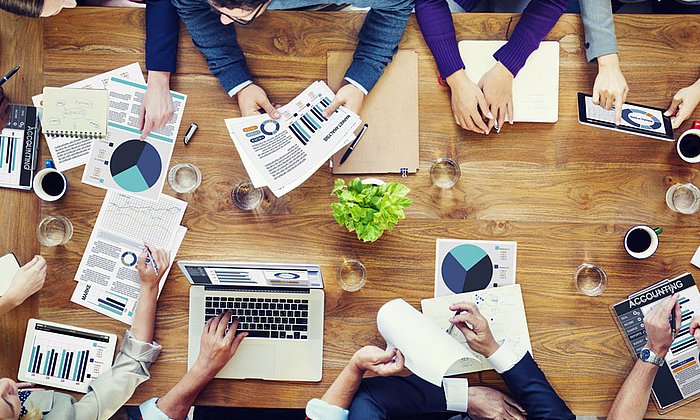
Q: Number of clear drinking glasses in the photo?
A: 7